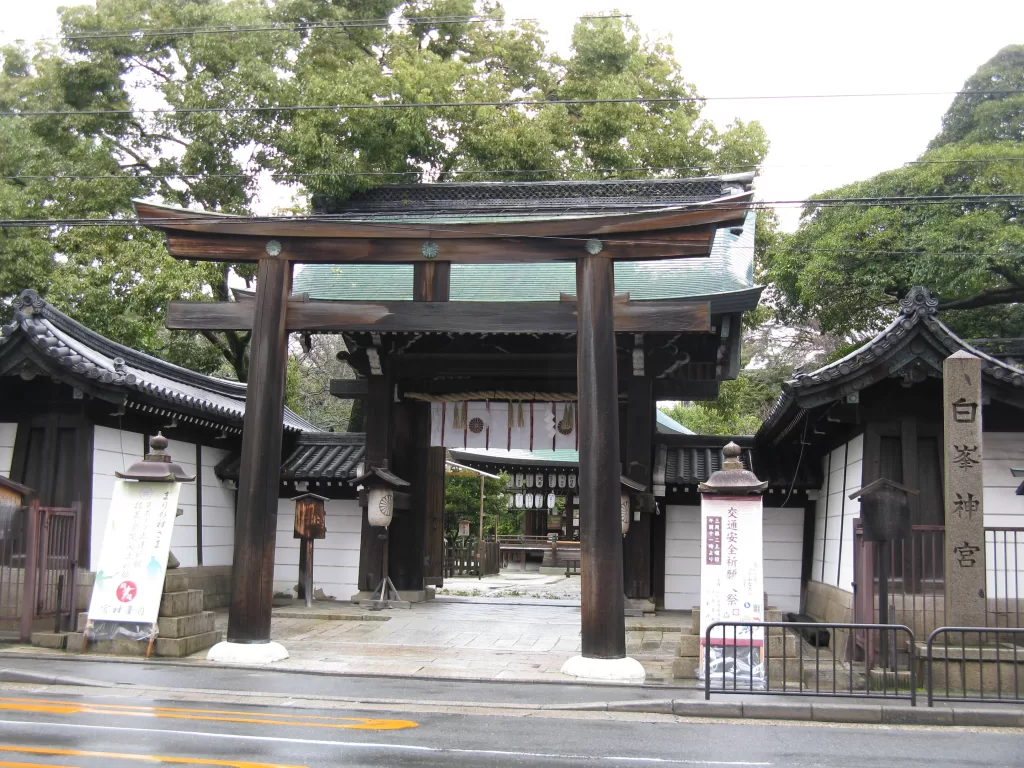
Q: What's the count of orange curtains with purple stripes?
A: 0